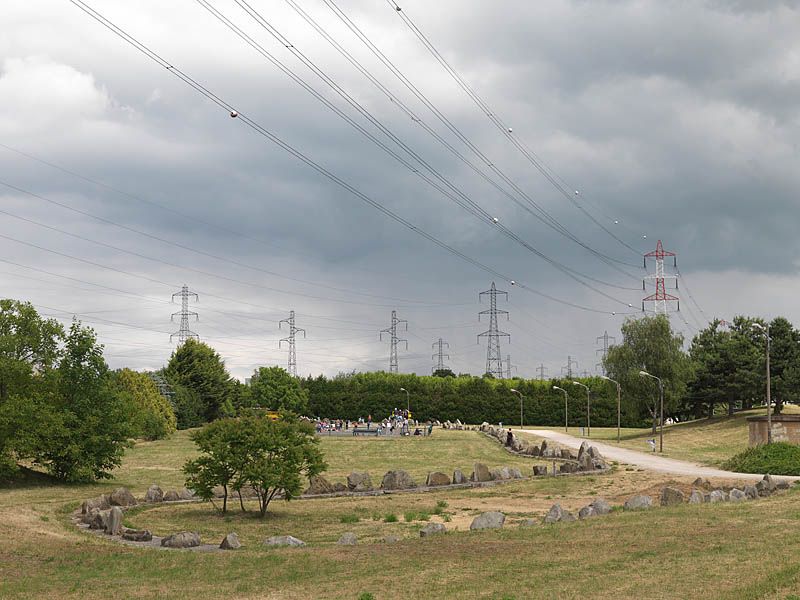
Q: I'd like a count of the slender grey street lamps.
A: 7